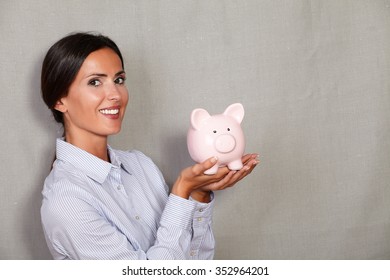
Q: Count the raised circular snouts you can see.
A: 1